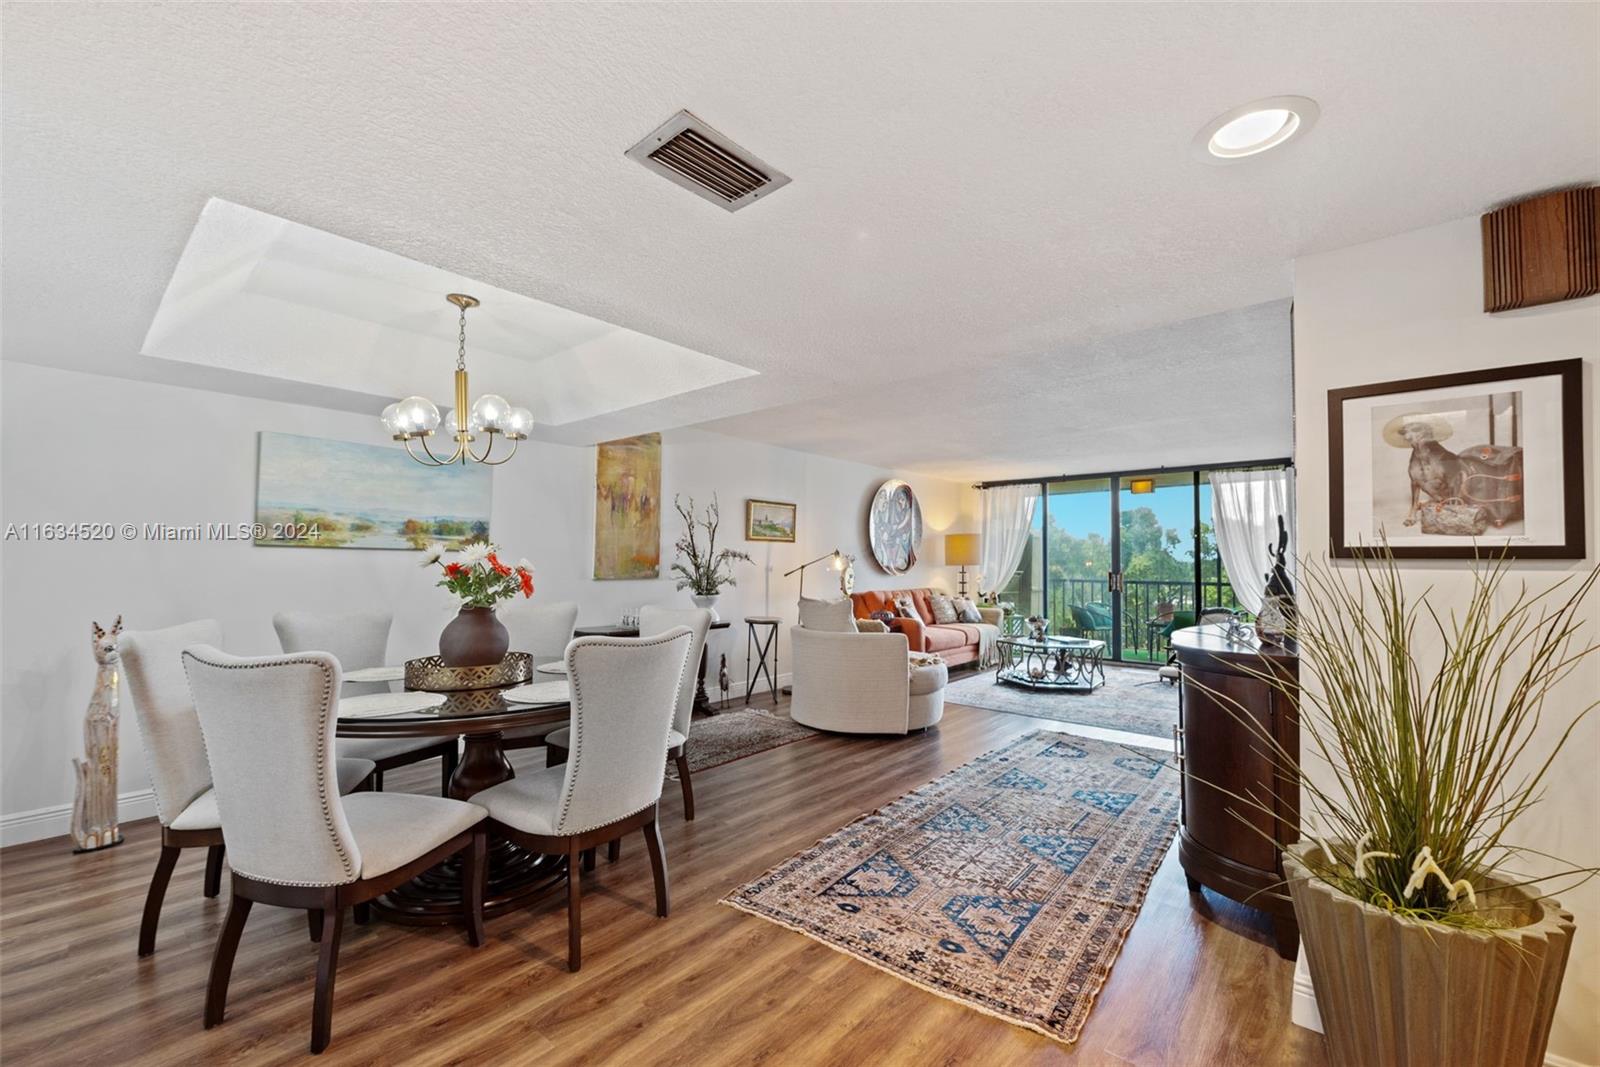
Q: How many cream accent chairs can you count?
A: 1